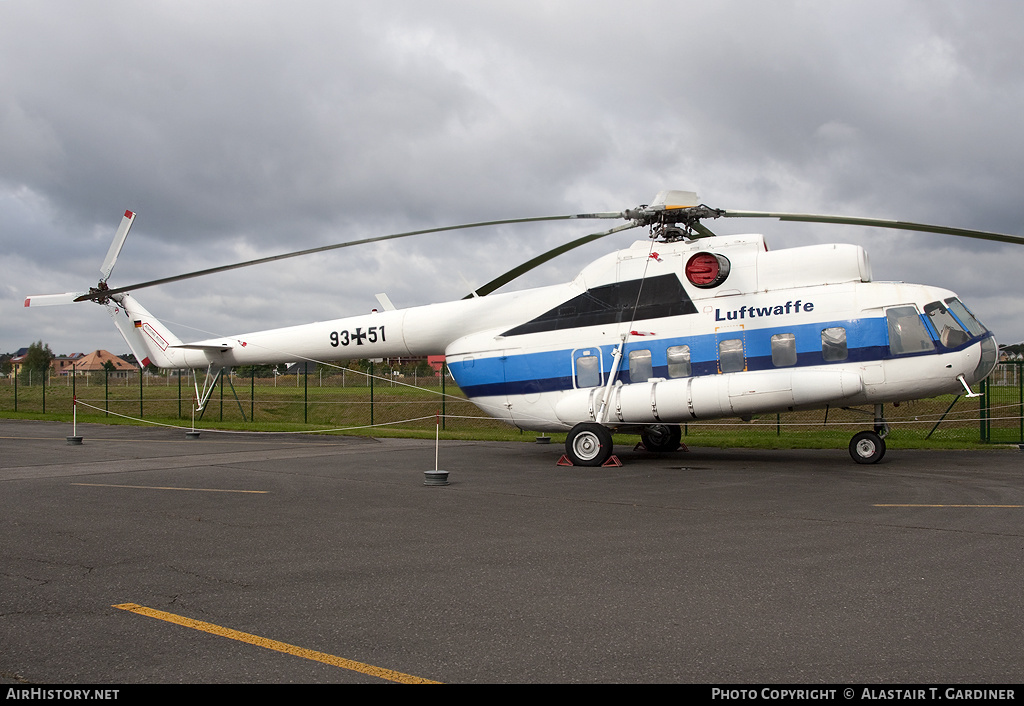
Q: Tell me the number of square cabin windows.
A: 6